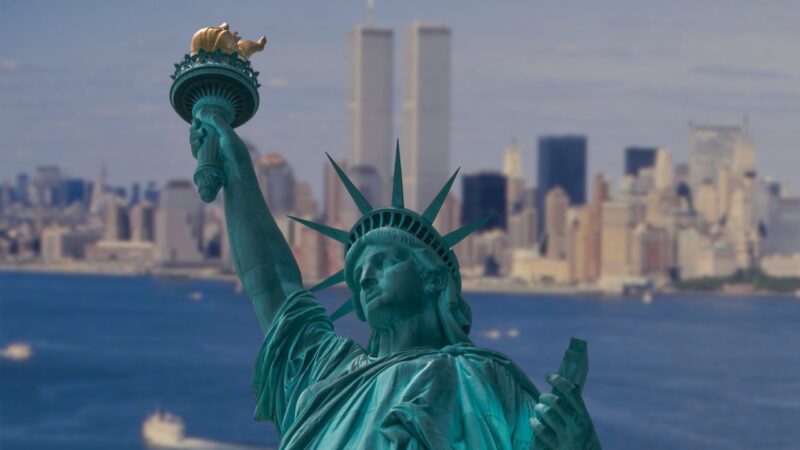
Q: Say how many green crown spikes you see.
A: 7